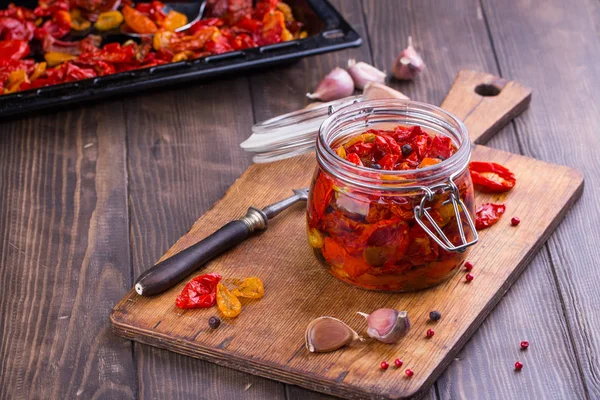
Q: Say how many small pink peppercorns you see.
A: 9